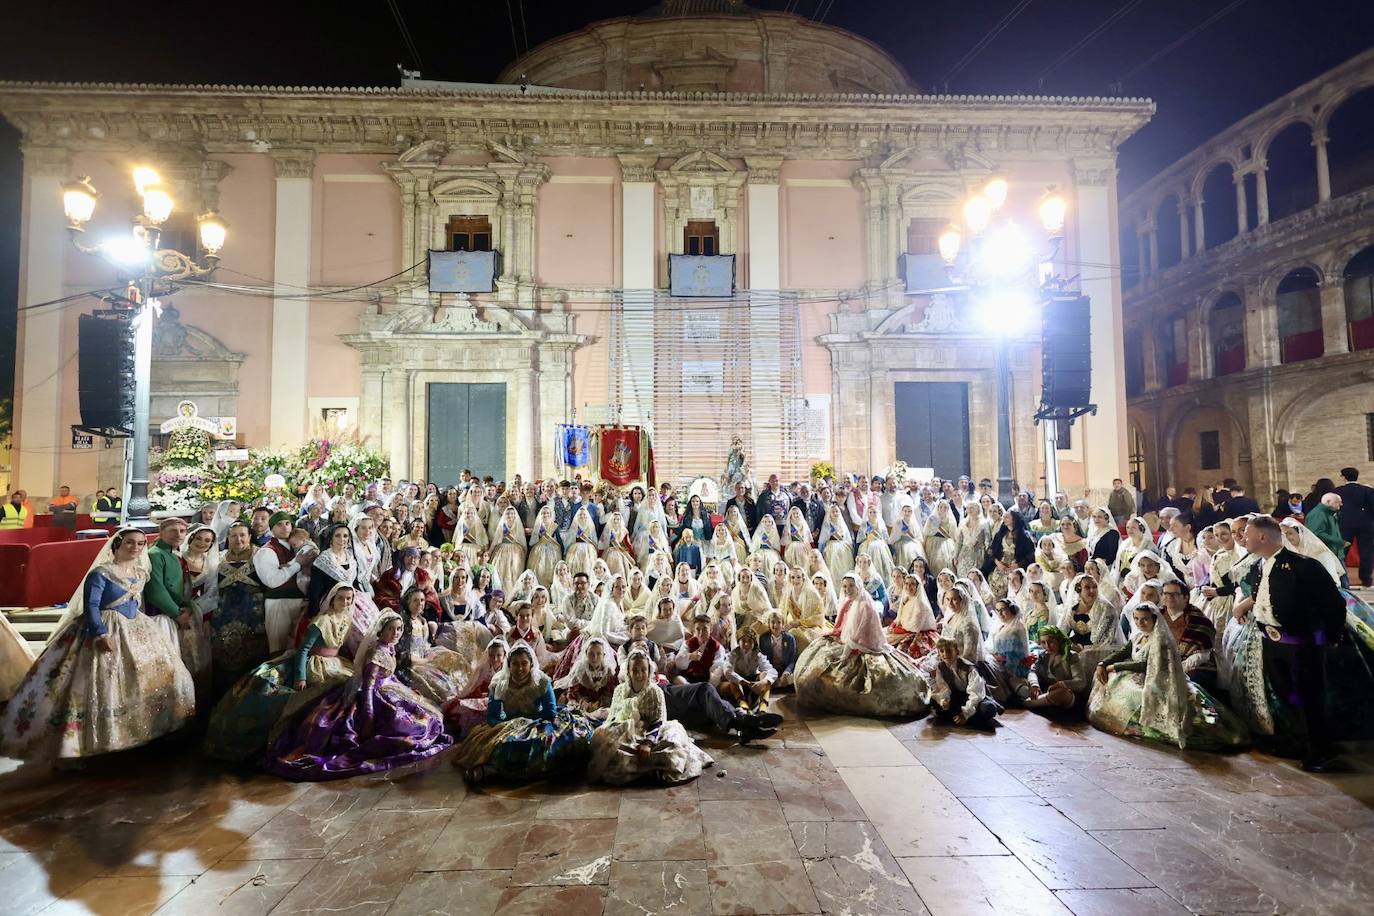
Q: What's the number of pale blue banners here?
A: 3